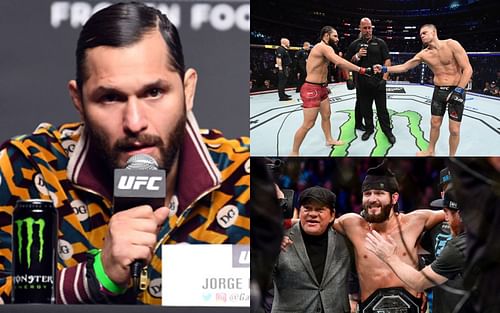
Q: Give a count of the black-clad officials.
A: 3